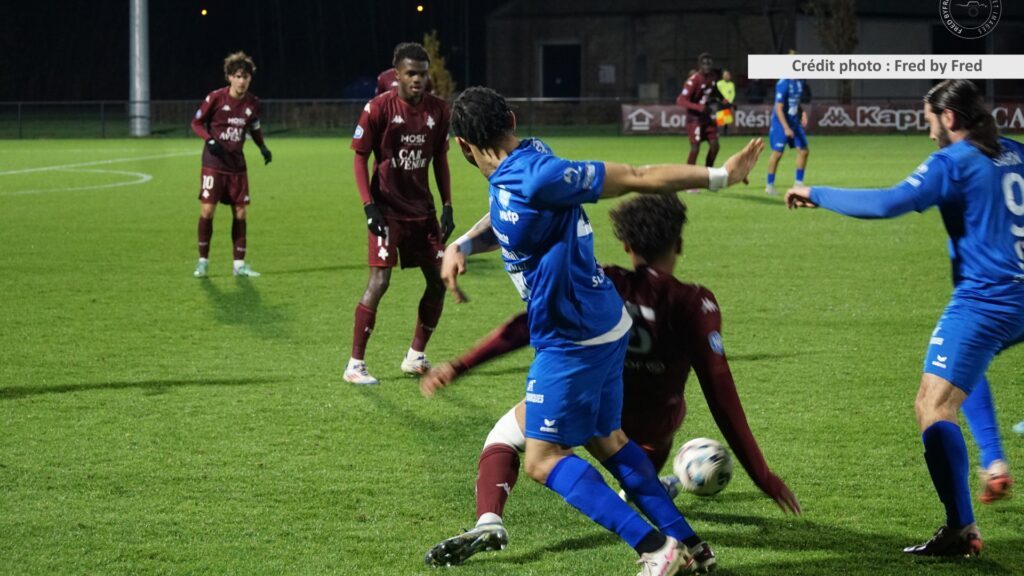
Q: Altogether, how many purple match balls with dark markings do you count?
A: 0